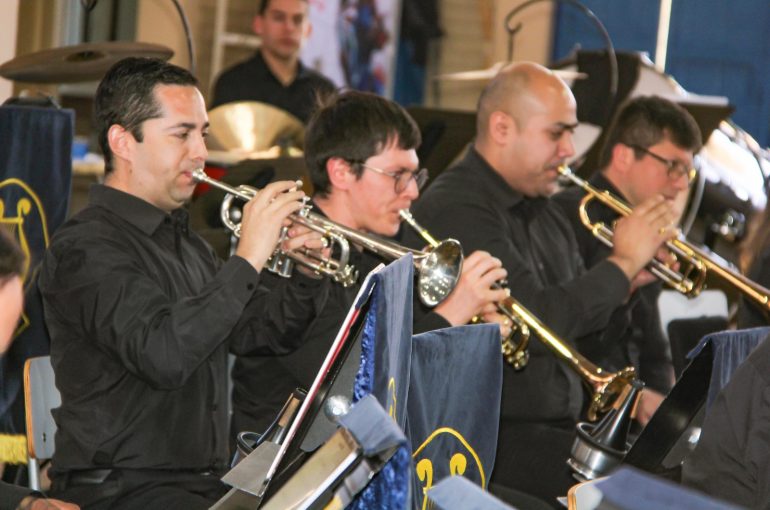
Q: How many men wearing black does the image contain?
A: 5